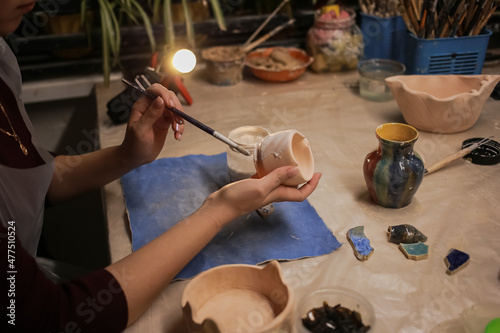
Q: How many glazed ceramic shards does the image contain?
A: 4